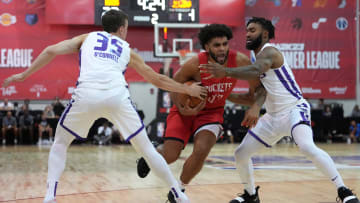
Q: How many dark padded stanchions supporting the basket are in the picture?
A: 1